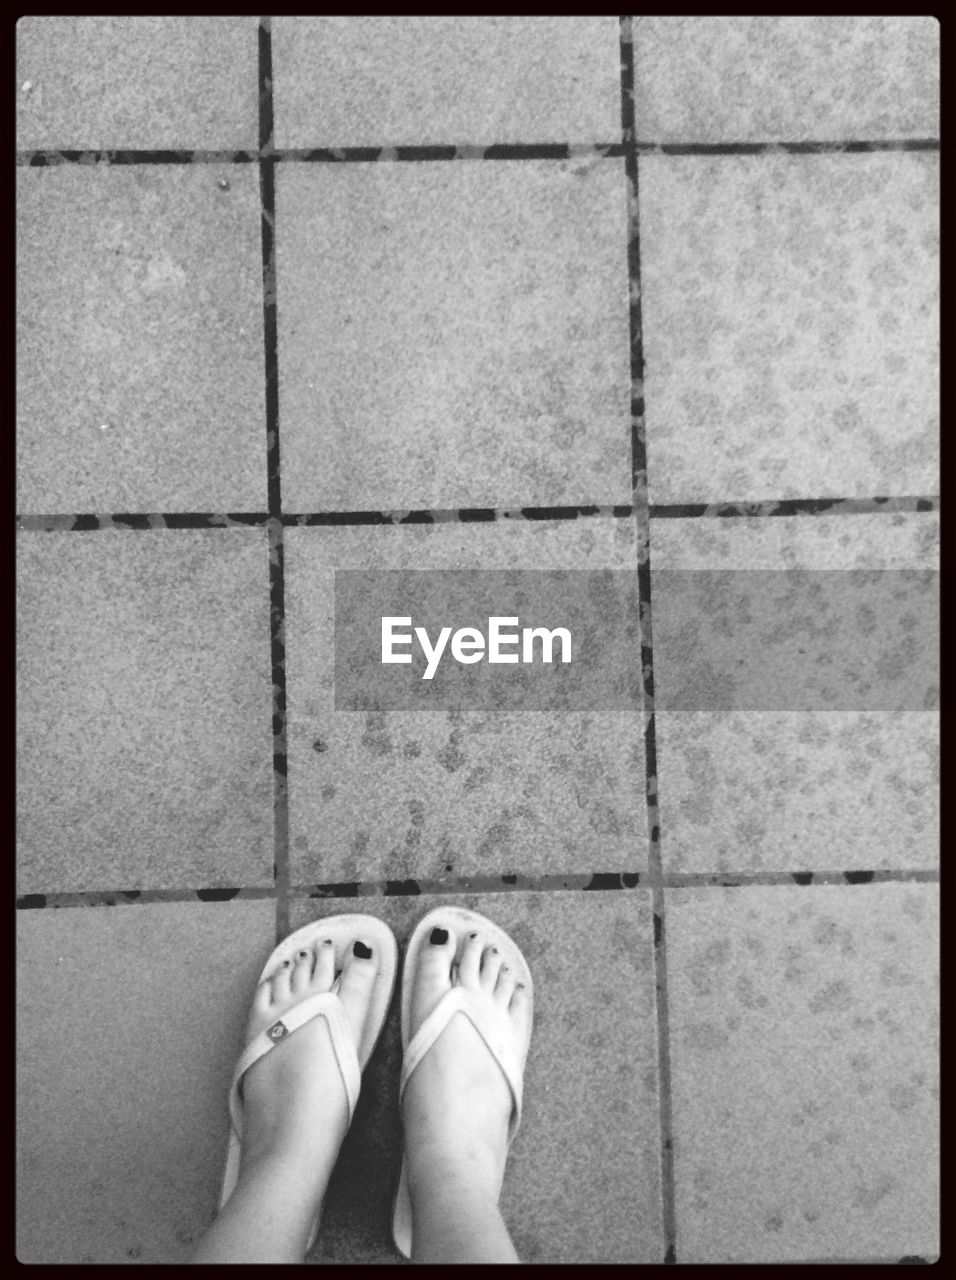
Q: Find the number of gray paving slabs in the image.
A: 12